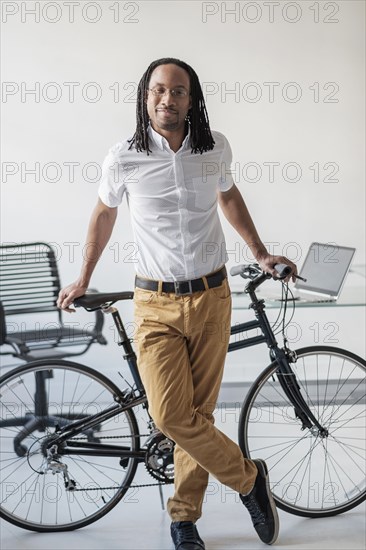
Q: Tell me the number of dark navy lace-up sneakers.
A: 2